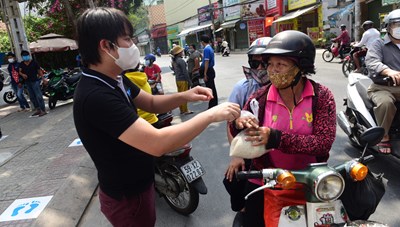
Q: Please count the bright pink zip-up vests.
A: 1